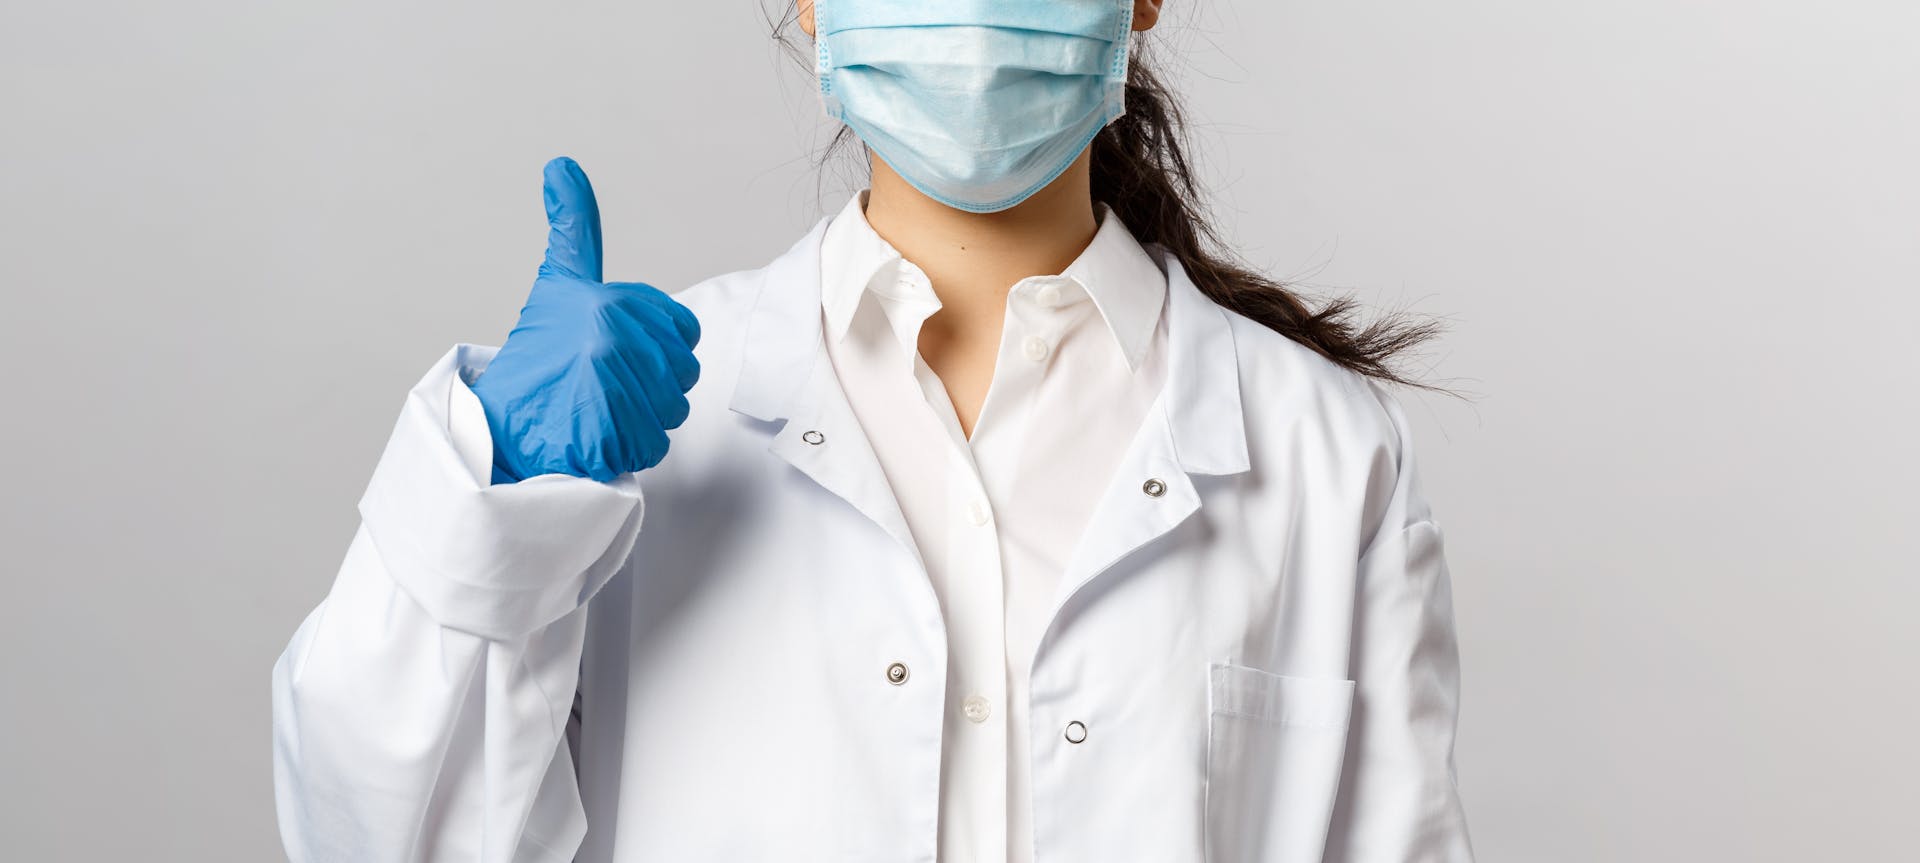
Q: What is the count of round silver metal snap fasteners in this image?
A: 4